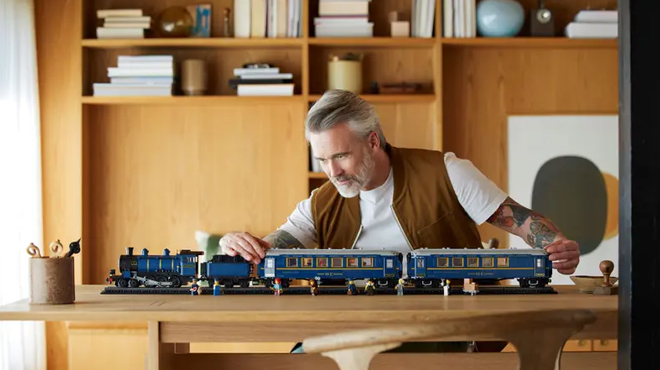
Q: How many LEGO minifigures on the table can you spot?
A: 8